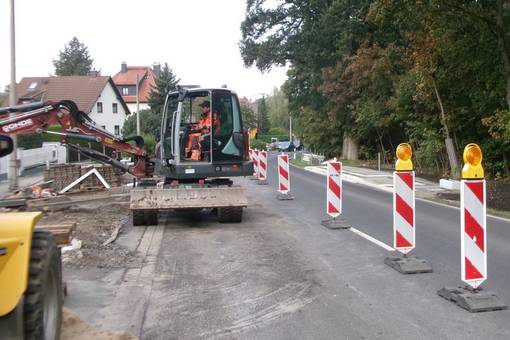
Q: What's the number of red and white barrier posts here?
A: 7